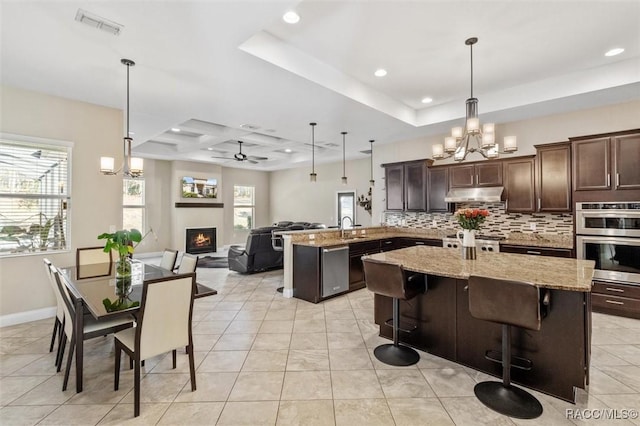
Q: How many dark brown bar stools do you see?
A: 2